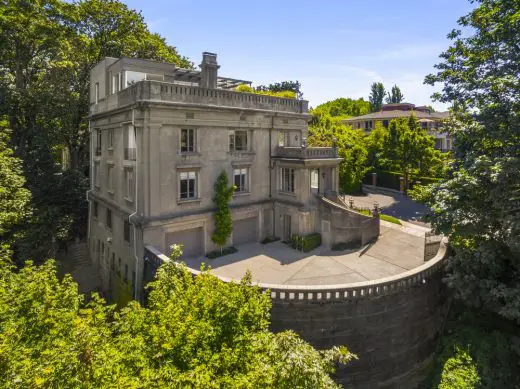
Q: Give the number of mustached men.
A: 0